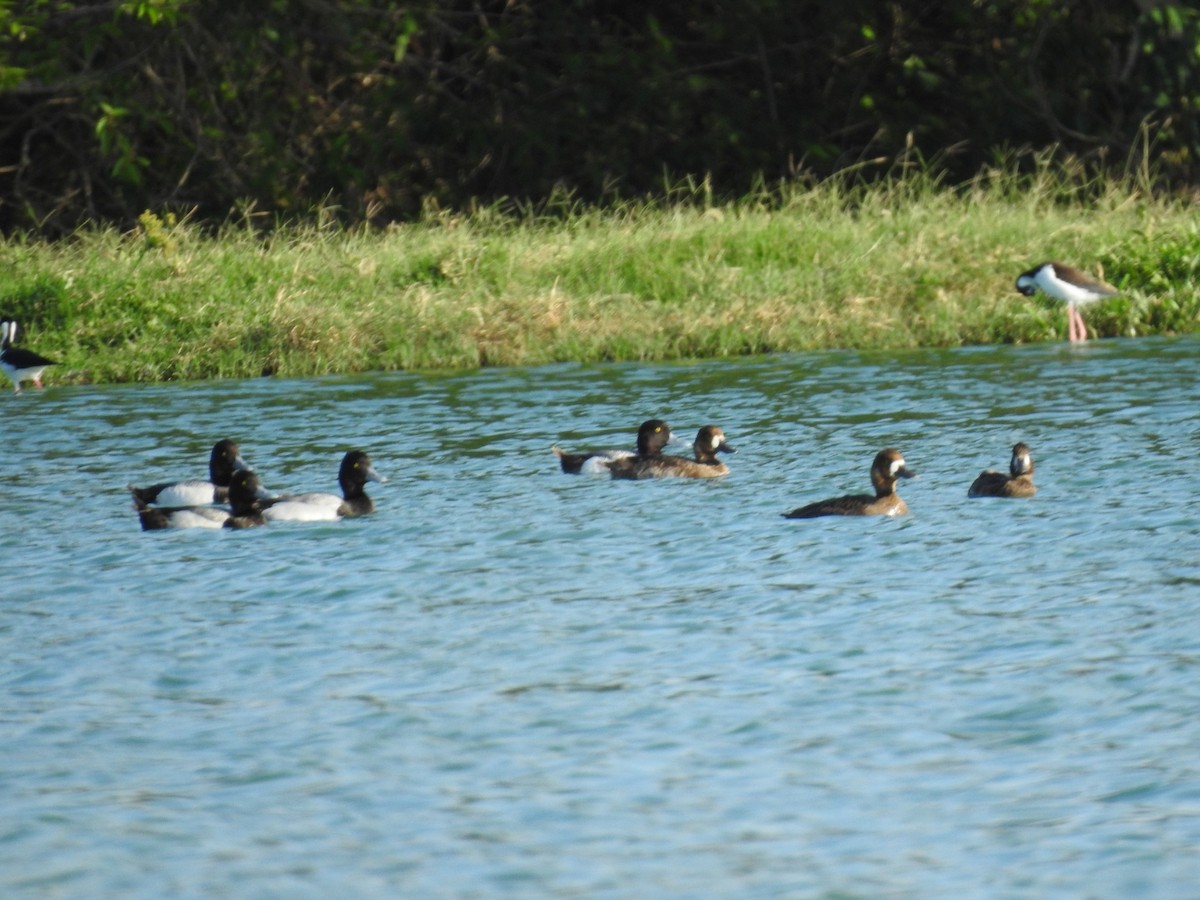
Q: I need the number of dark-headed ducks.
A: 4